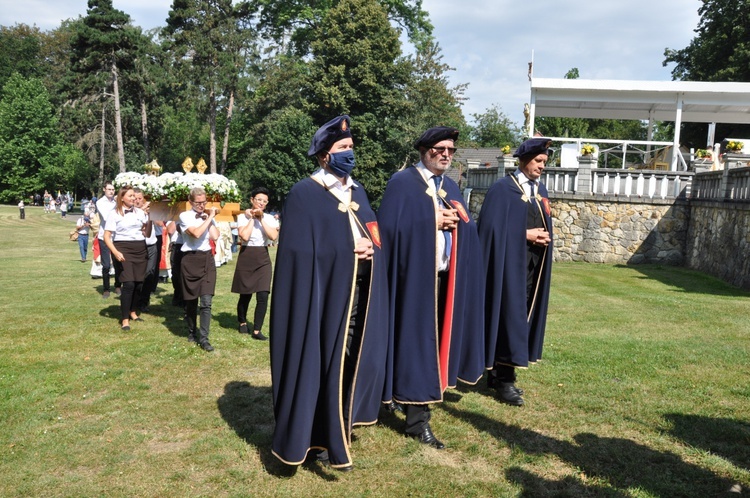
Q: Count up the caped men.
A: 3